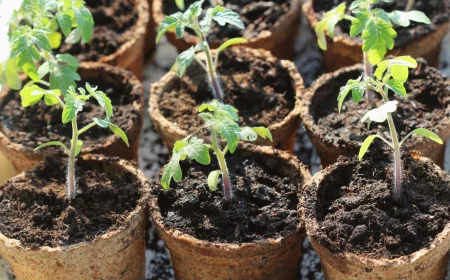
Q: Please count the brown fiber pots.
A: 9